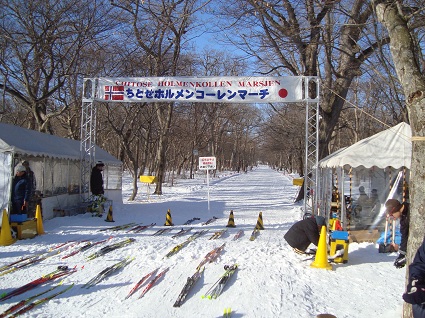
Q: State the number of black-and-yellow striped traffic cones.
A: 4